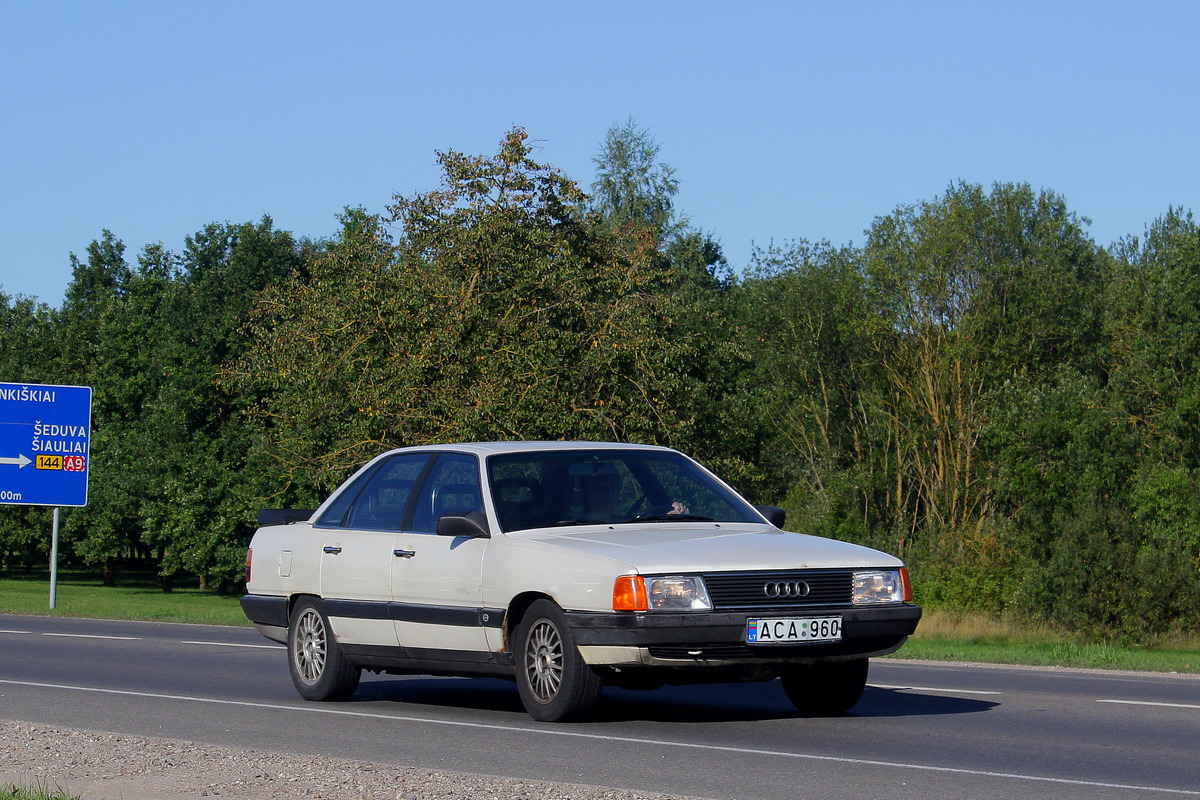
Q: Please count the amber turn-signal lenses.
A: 2